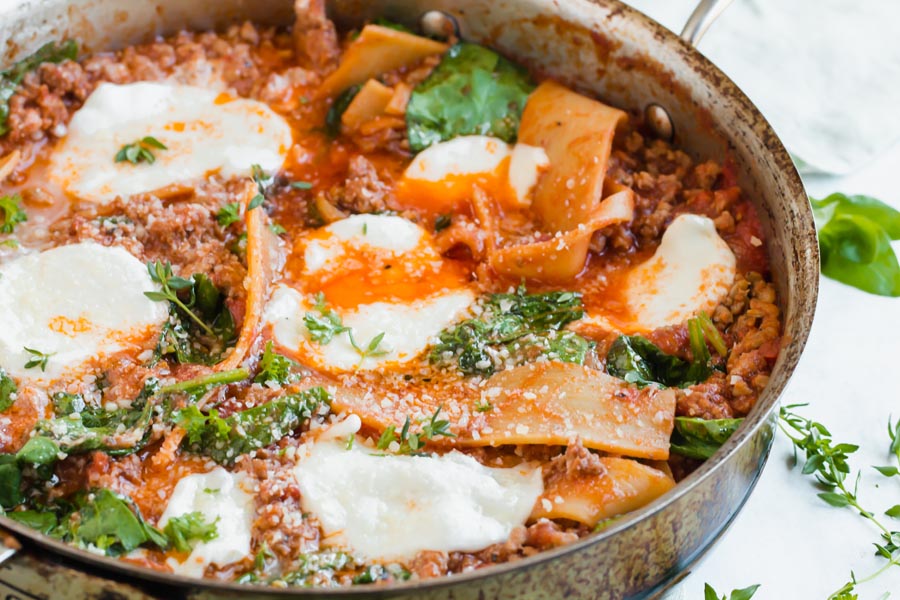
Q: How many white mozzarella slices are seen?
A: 7